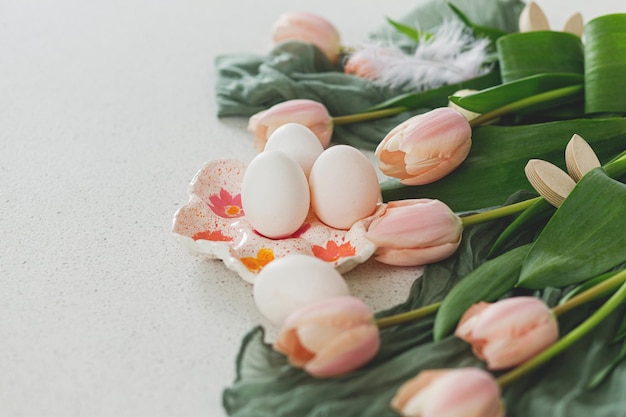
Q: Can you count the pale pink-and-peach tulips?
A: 8